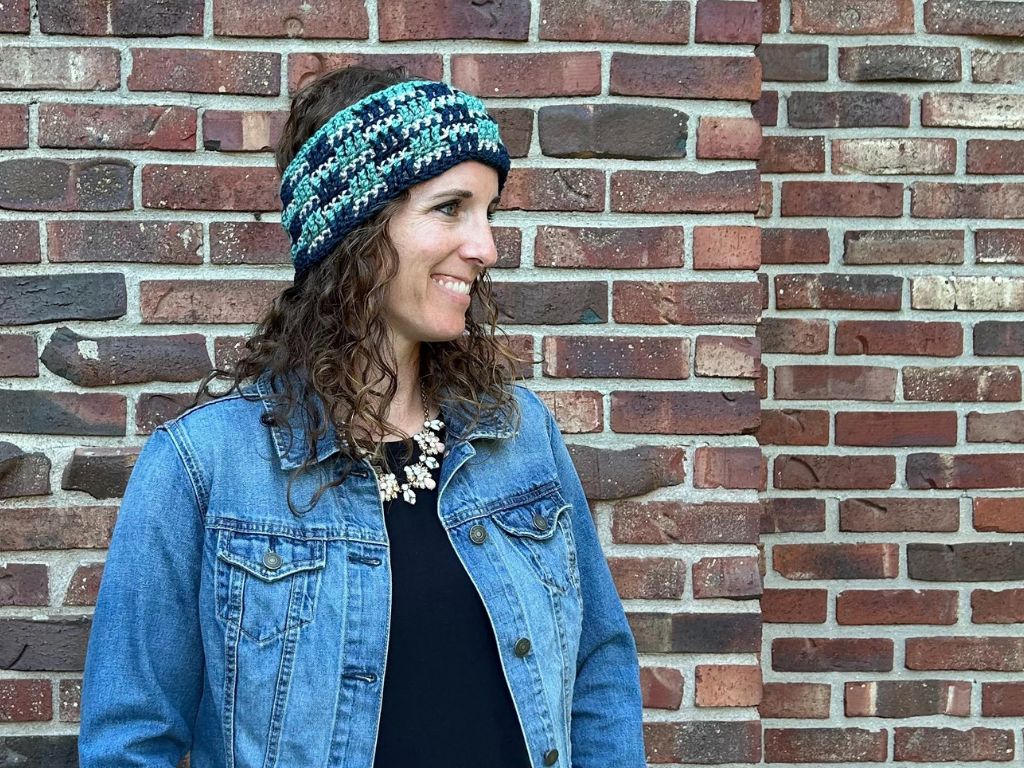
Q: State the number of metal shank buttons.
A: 5